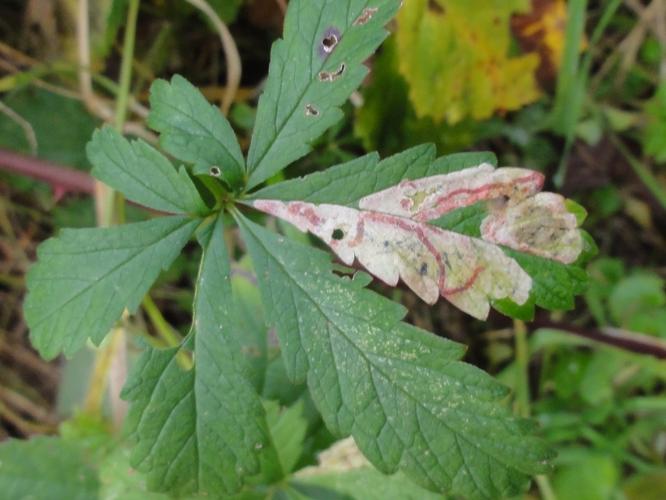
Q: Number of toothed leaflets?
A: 7